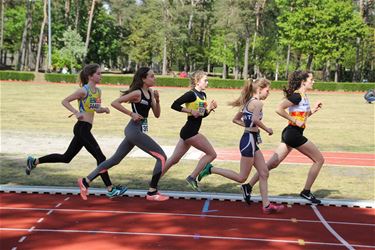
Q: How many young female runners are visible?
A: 5